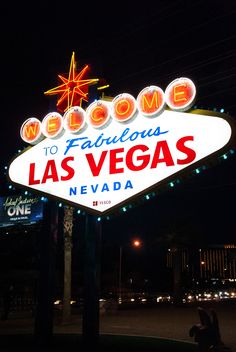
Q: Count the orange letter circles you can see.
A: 7